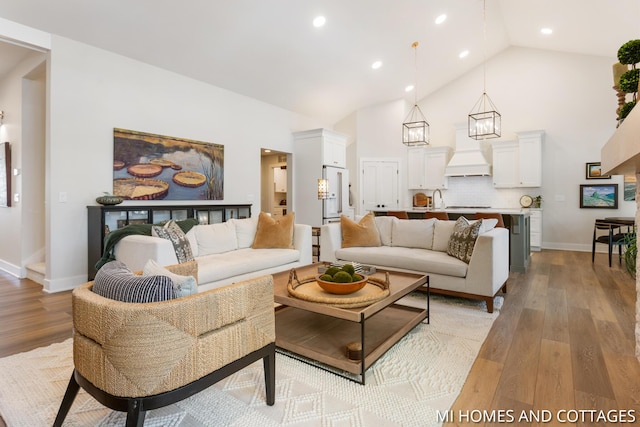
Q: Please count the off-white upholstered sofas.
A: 2